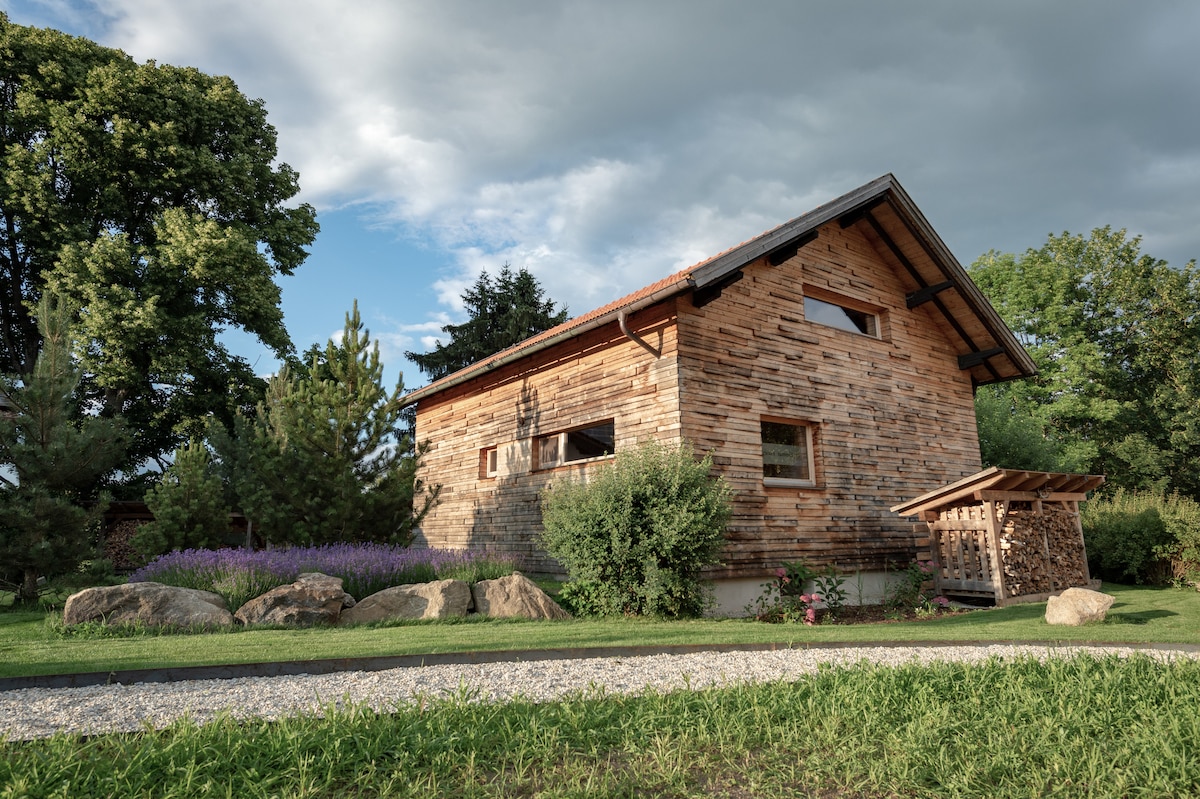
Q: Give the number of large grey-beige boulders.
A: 5